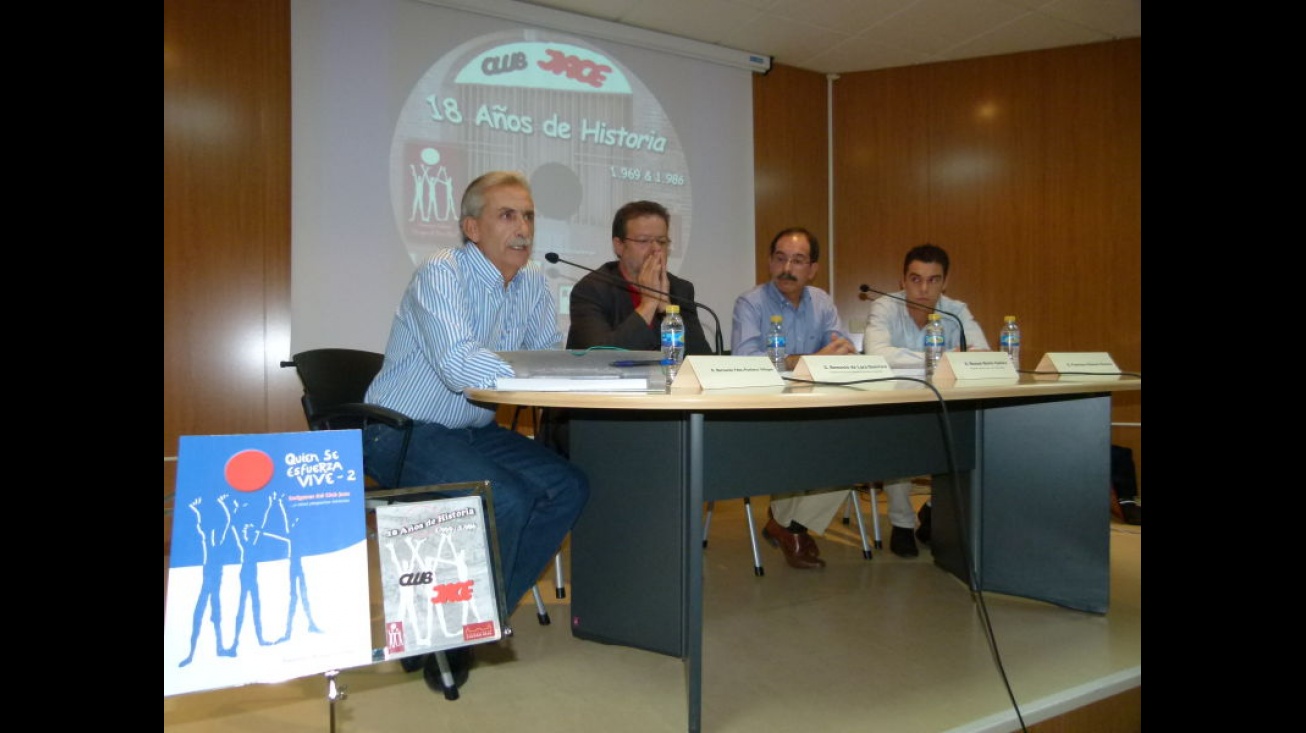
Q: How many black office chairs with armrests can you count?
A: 1